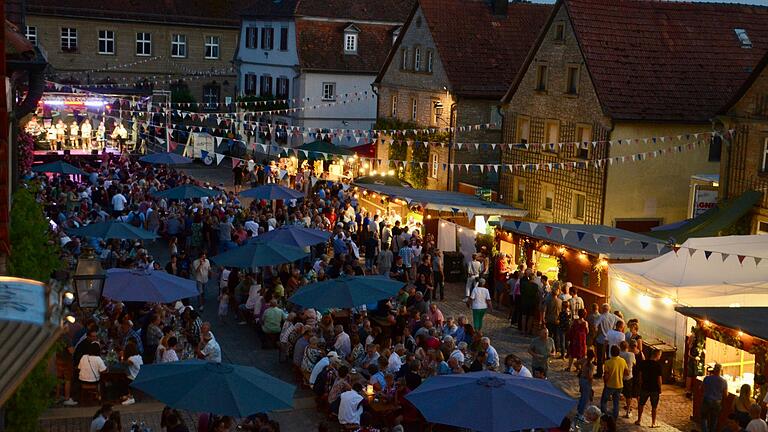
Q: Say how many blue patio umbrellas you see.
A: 11